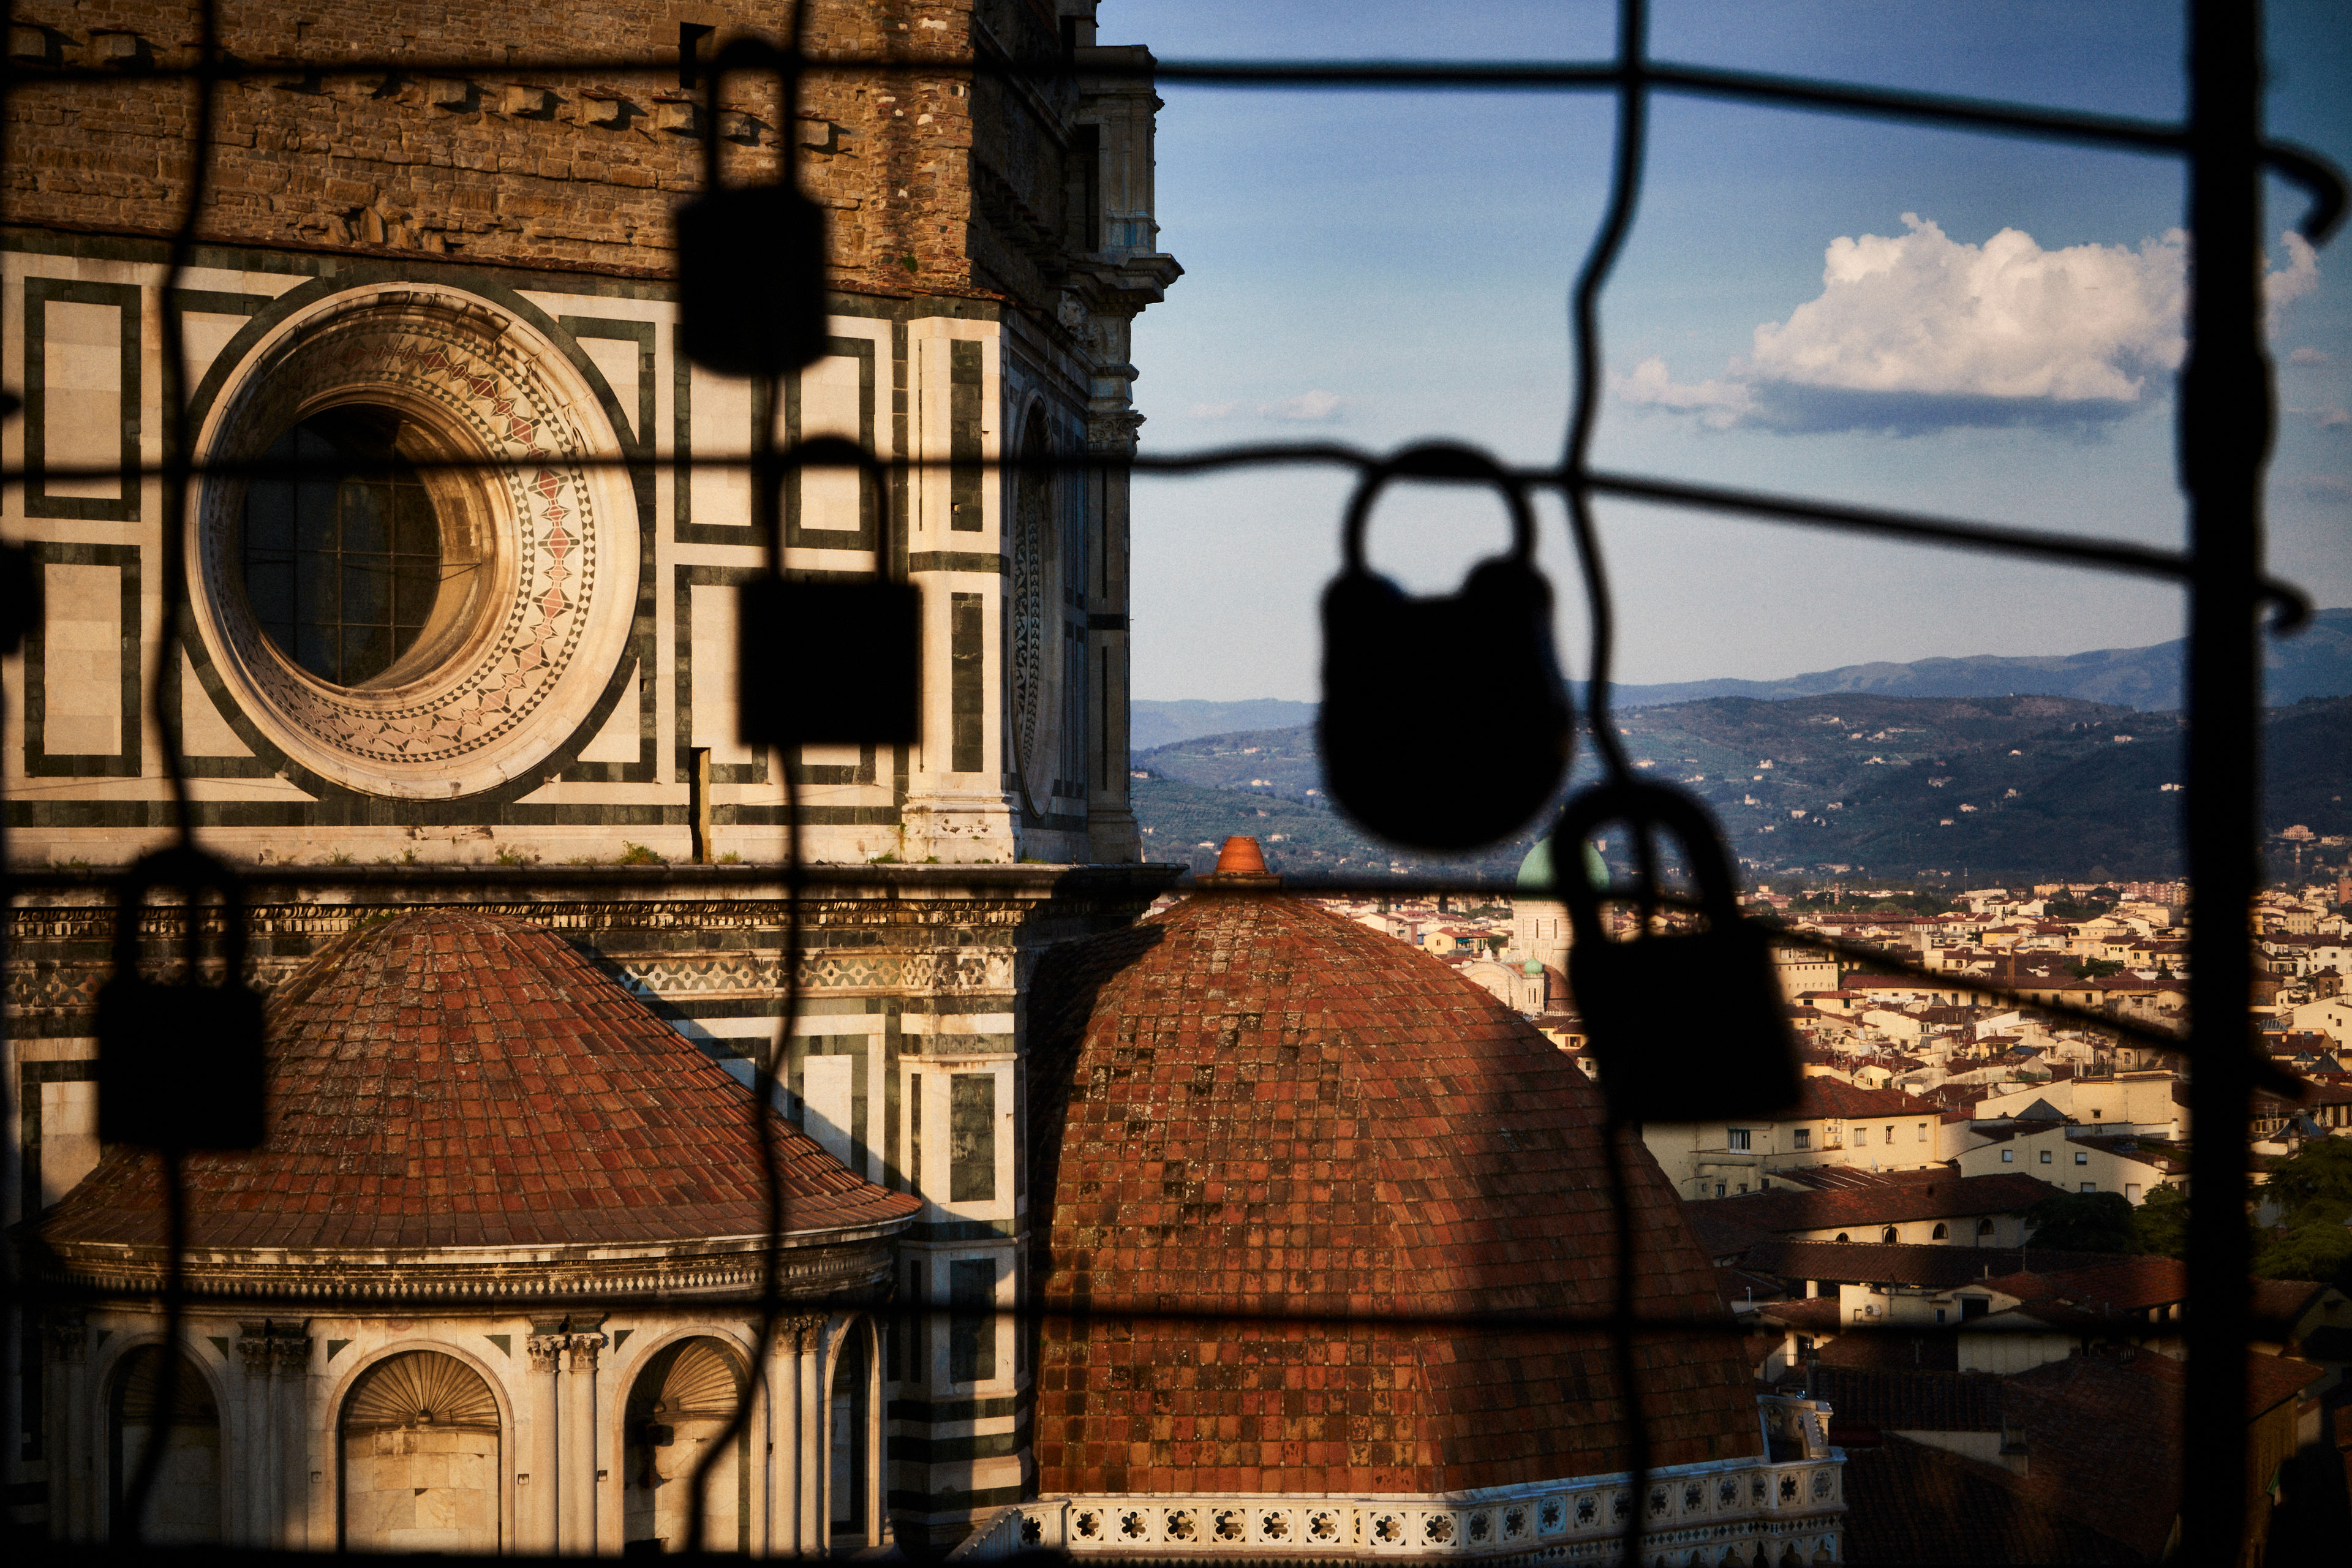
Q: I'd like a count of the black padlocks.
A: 5